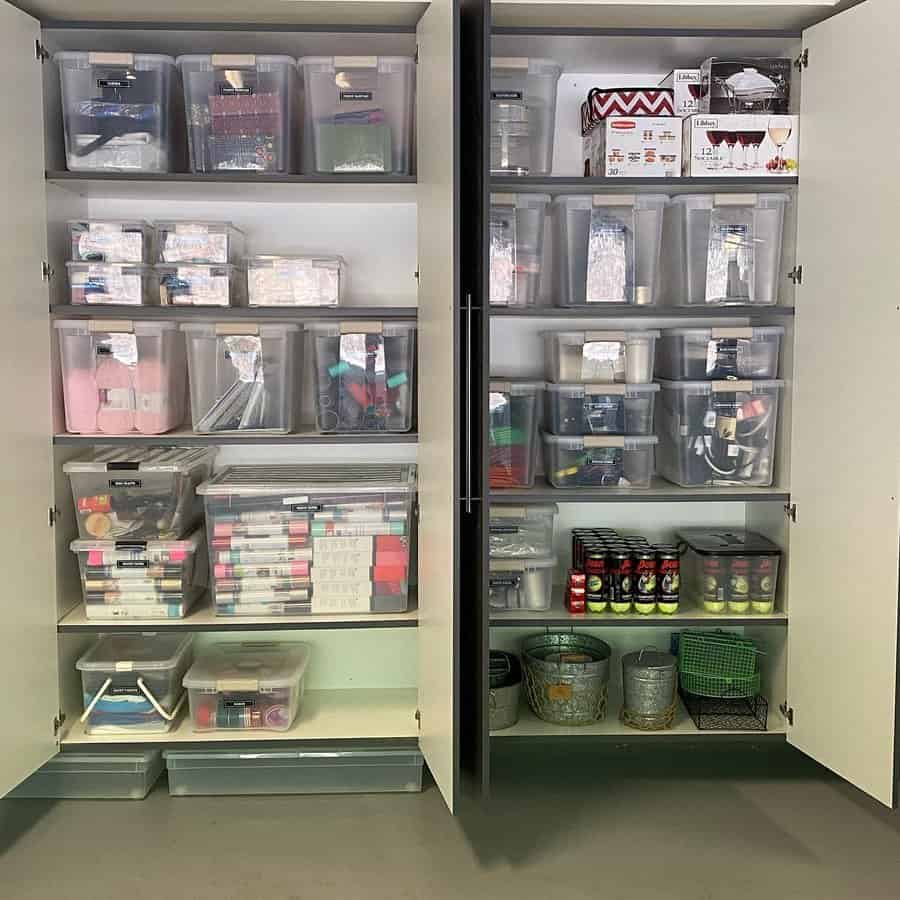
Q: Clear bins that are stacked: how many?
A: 13